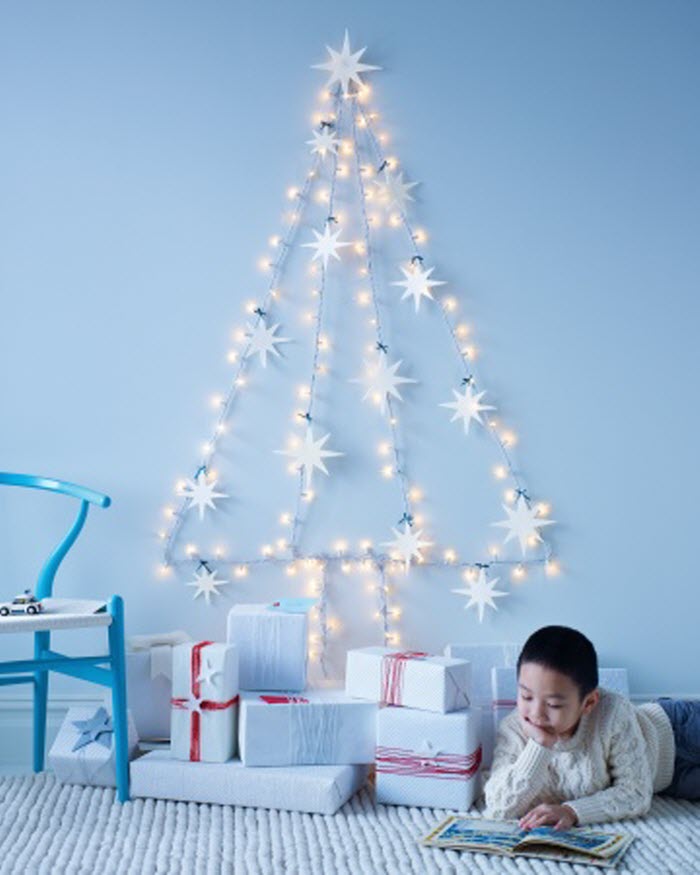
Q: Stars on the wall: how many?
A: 14